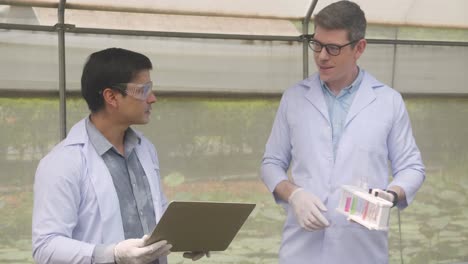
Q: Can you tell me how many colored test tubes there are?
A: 3